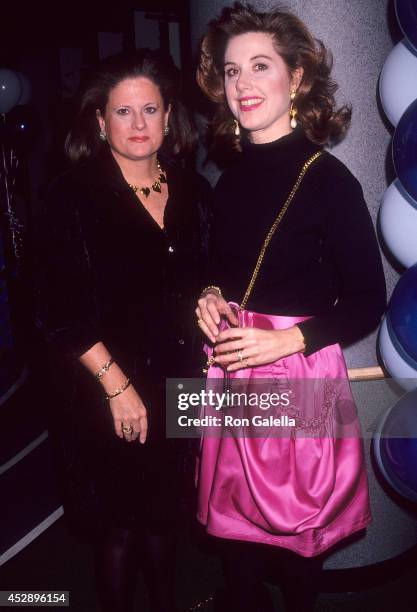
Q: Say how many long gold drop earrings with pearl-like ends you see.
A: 2